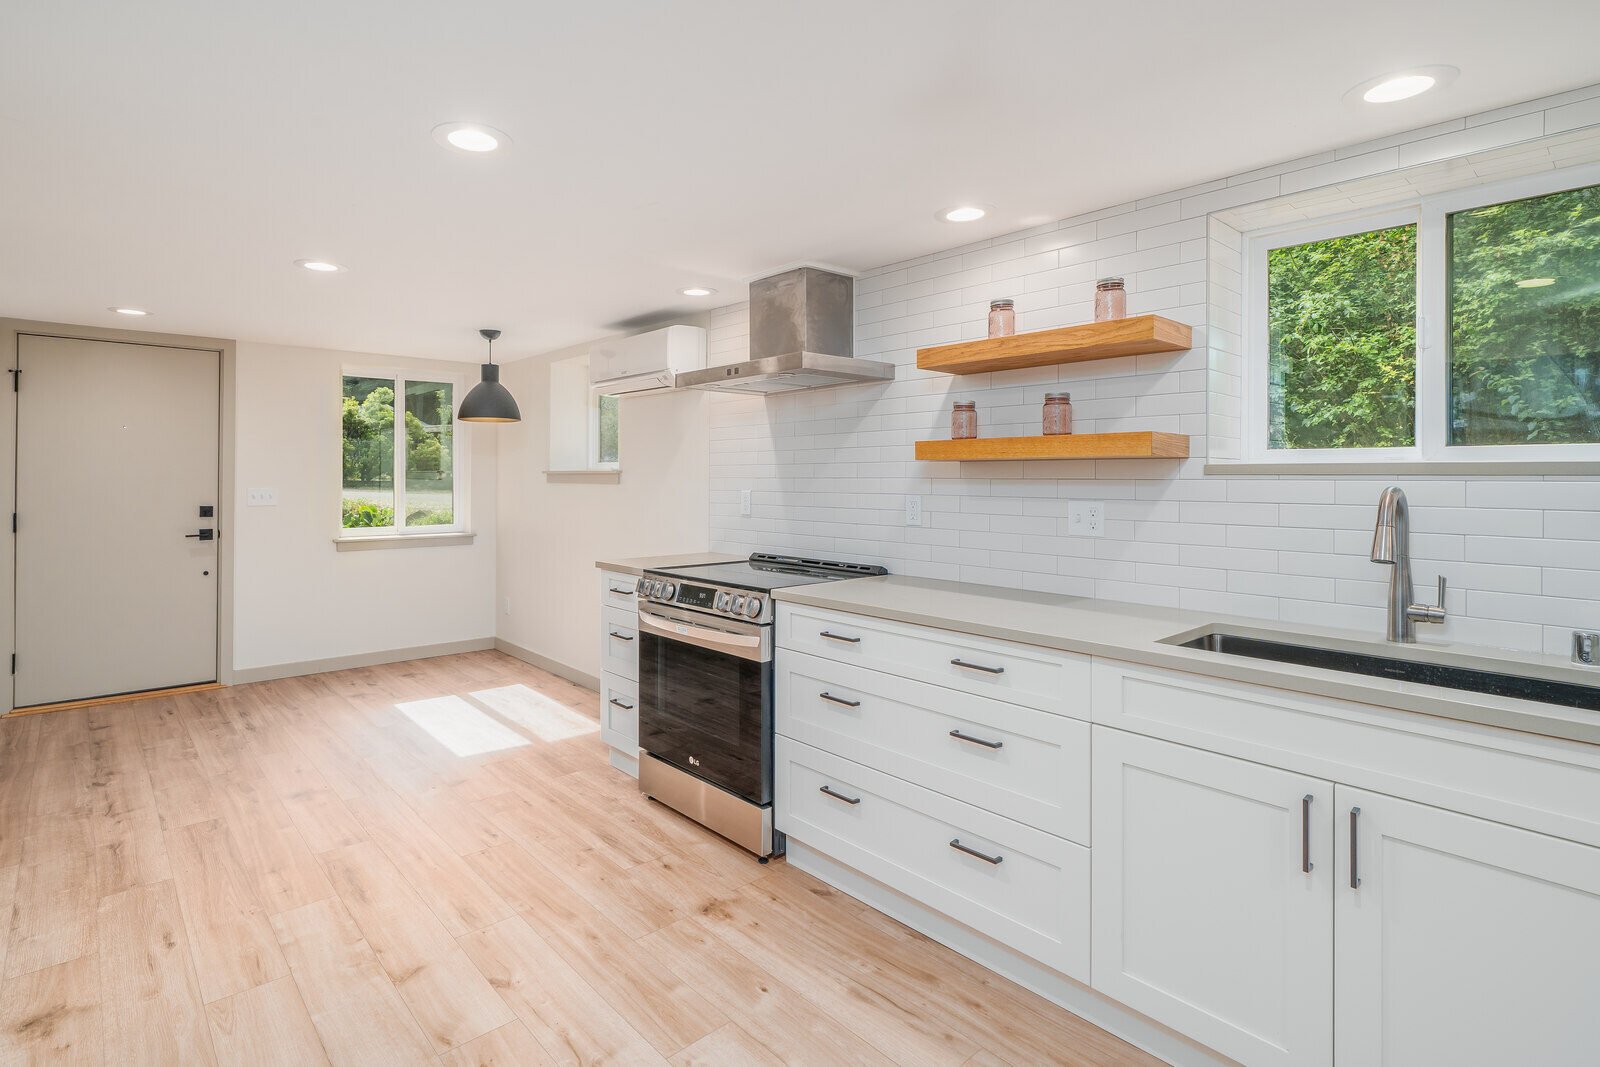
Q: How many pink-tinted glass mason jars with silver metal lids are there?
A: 4